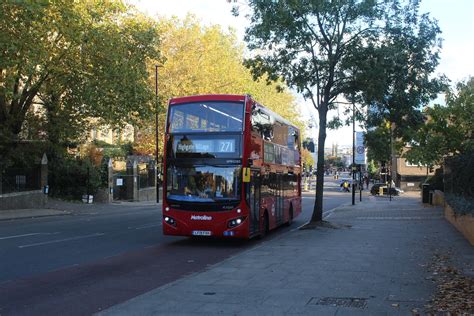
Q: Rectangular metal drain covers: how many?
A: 1